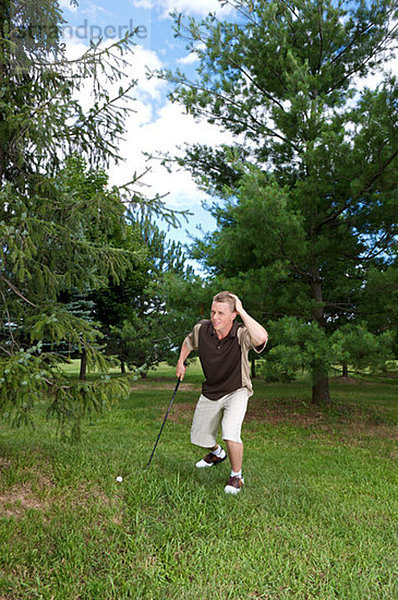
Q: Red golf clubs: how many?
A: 0